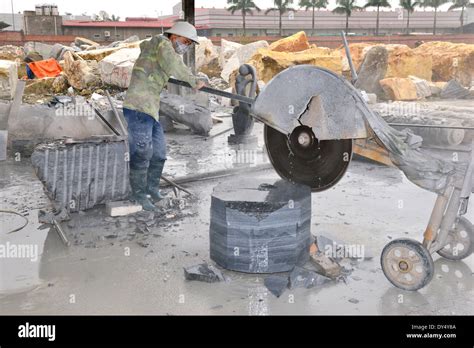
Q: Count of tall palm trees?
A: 8